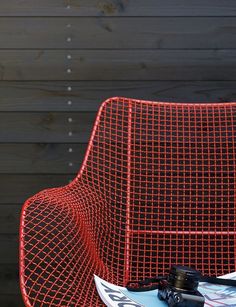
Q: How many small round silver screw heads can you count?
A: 11